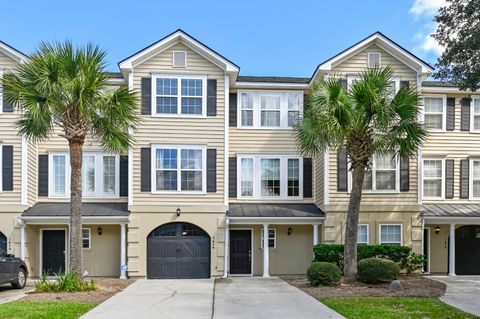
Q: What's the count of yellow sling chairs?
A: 0